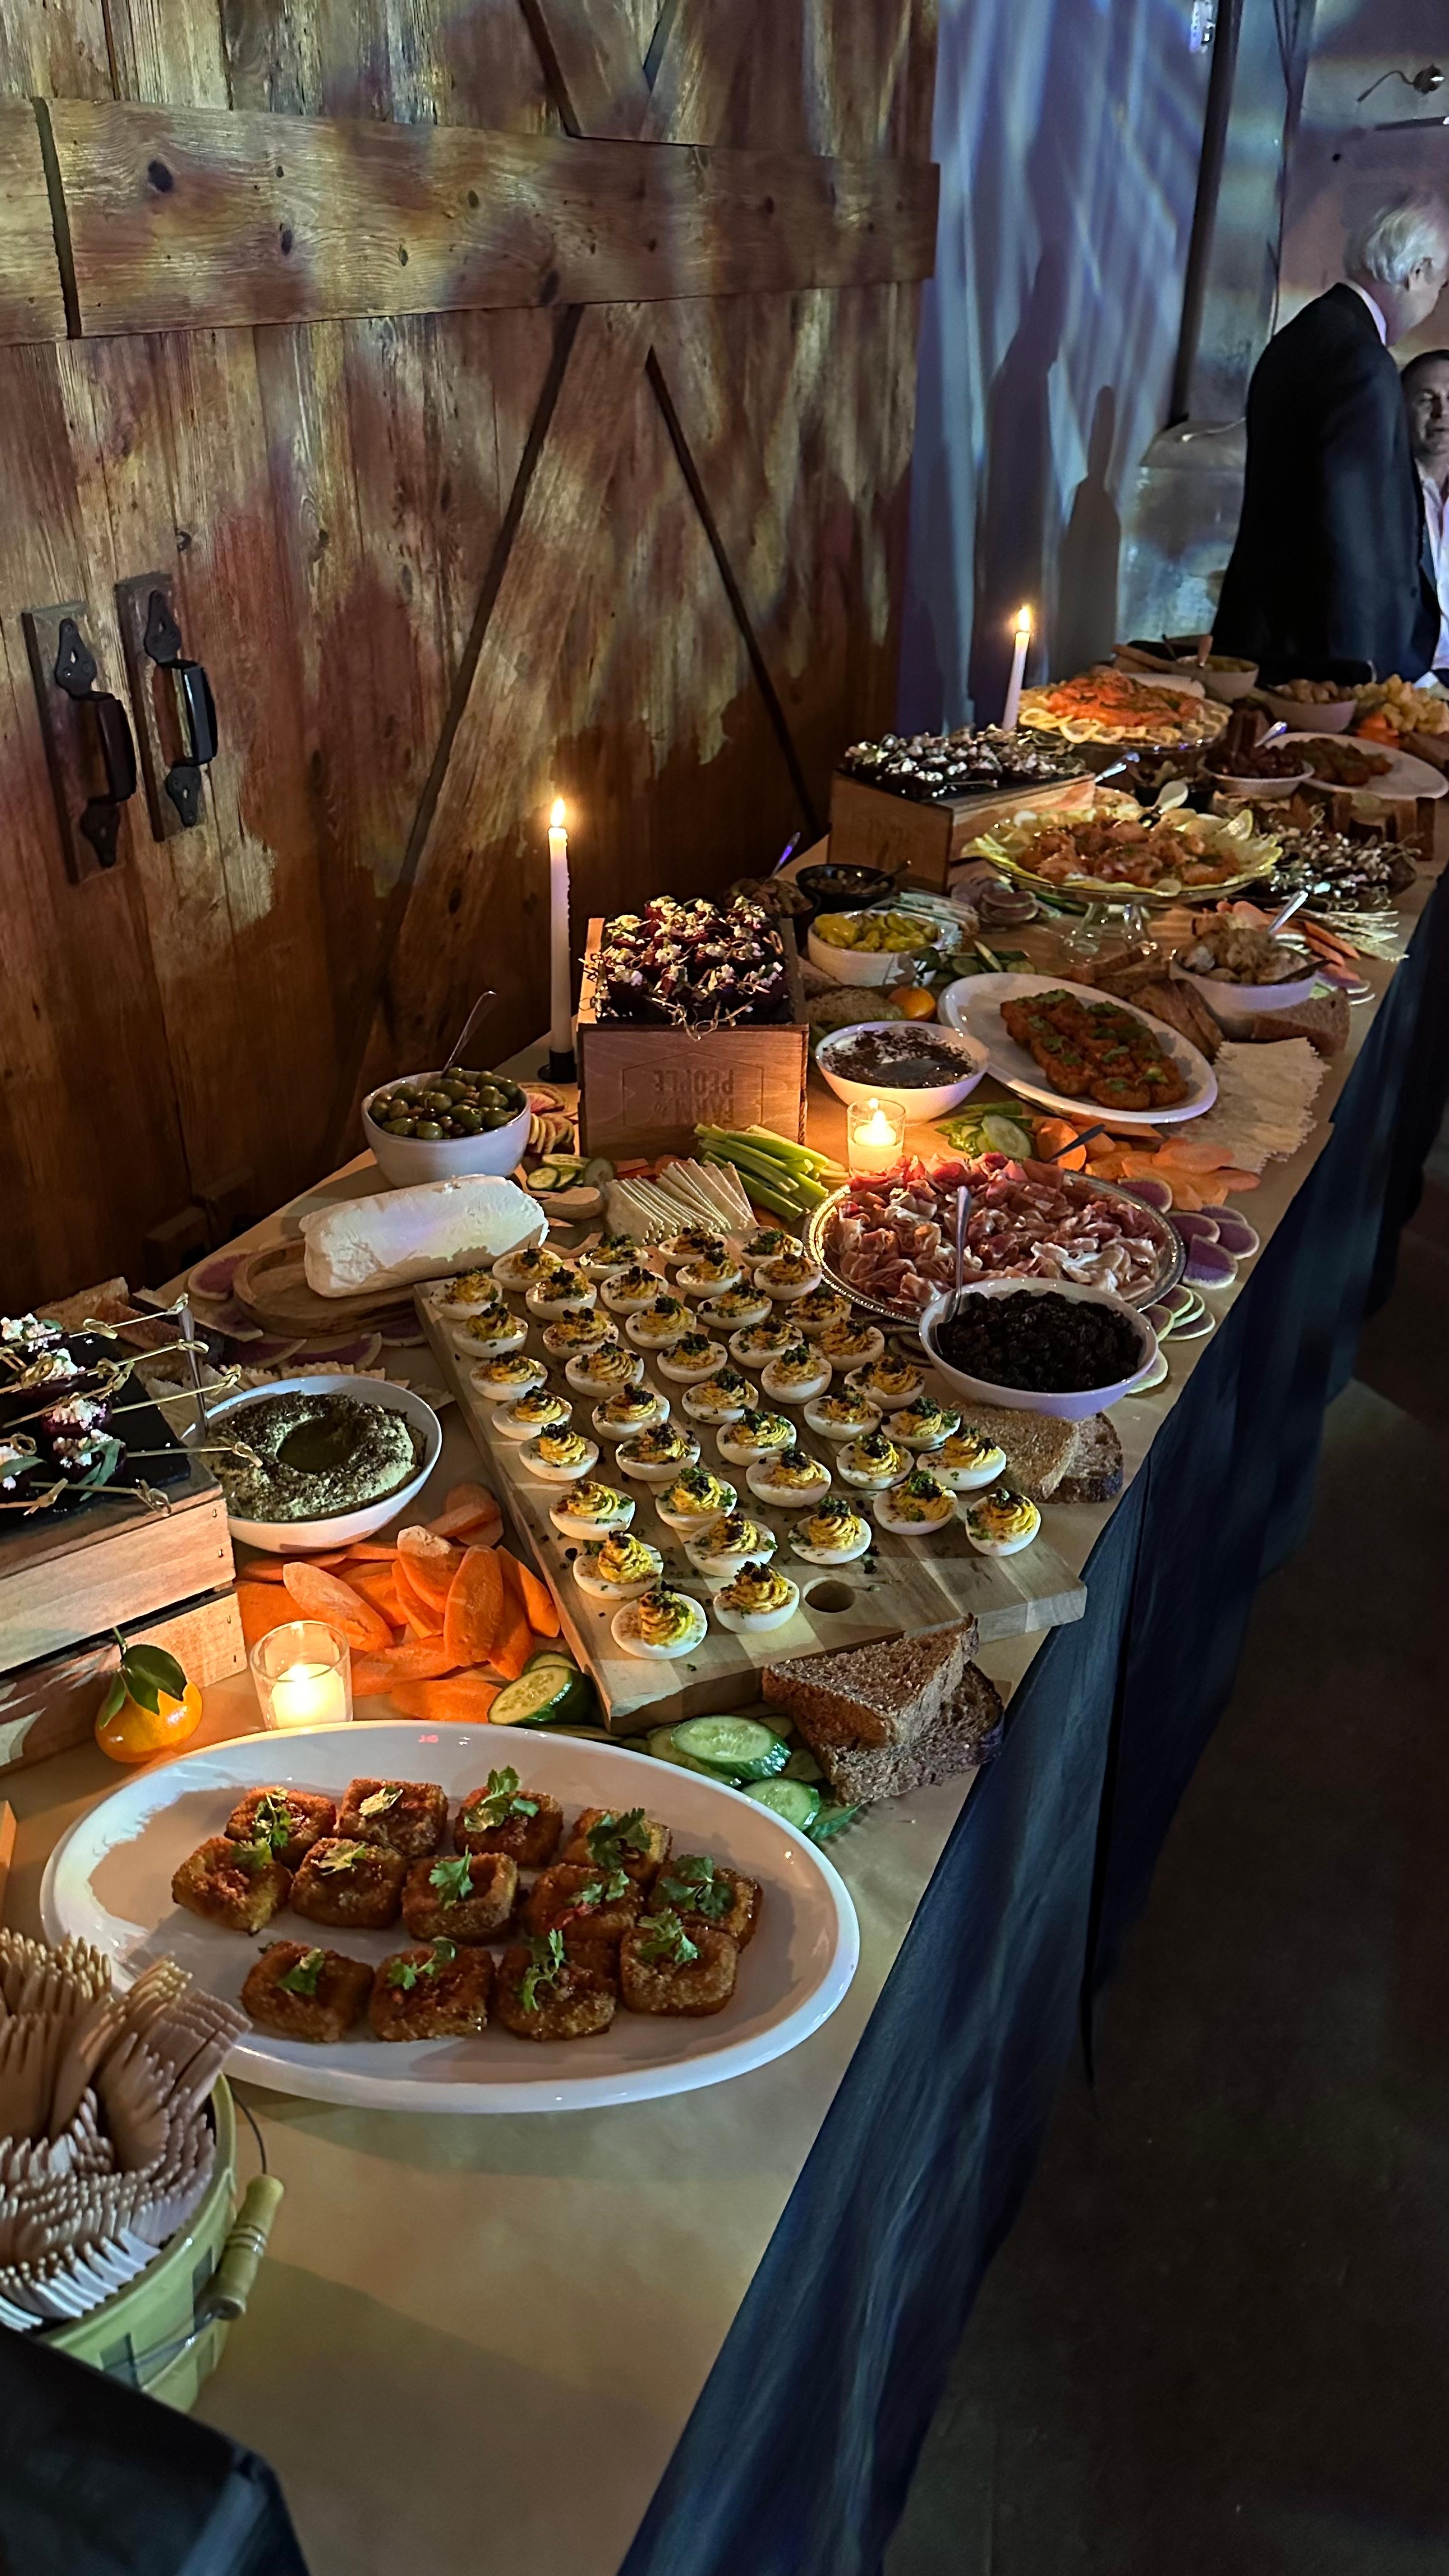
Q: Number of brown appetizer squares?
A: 13